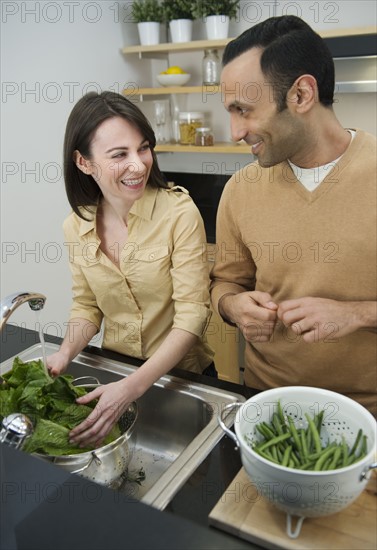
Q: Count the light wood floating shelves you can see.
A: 3